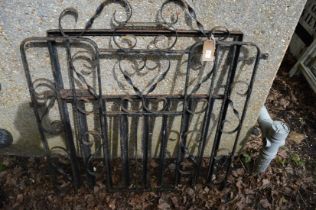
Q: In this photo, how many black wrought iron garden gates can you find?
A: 2